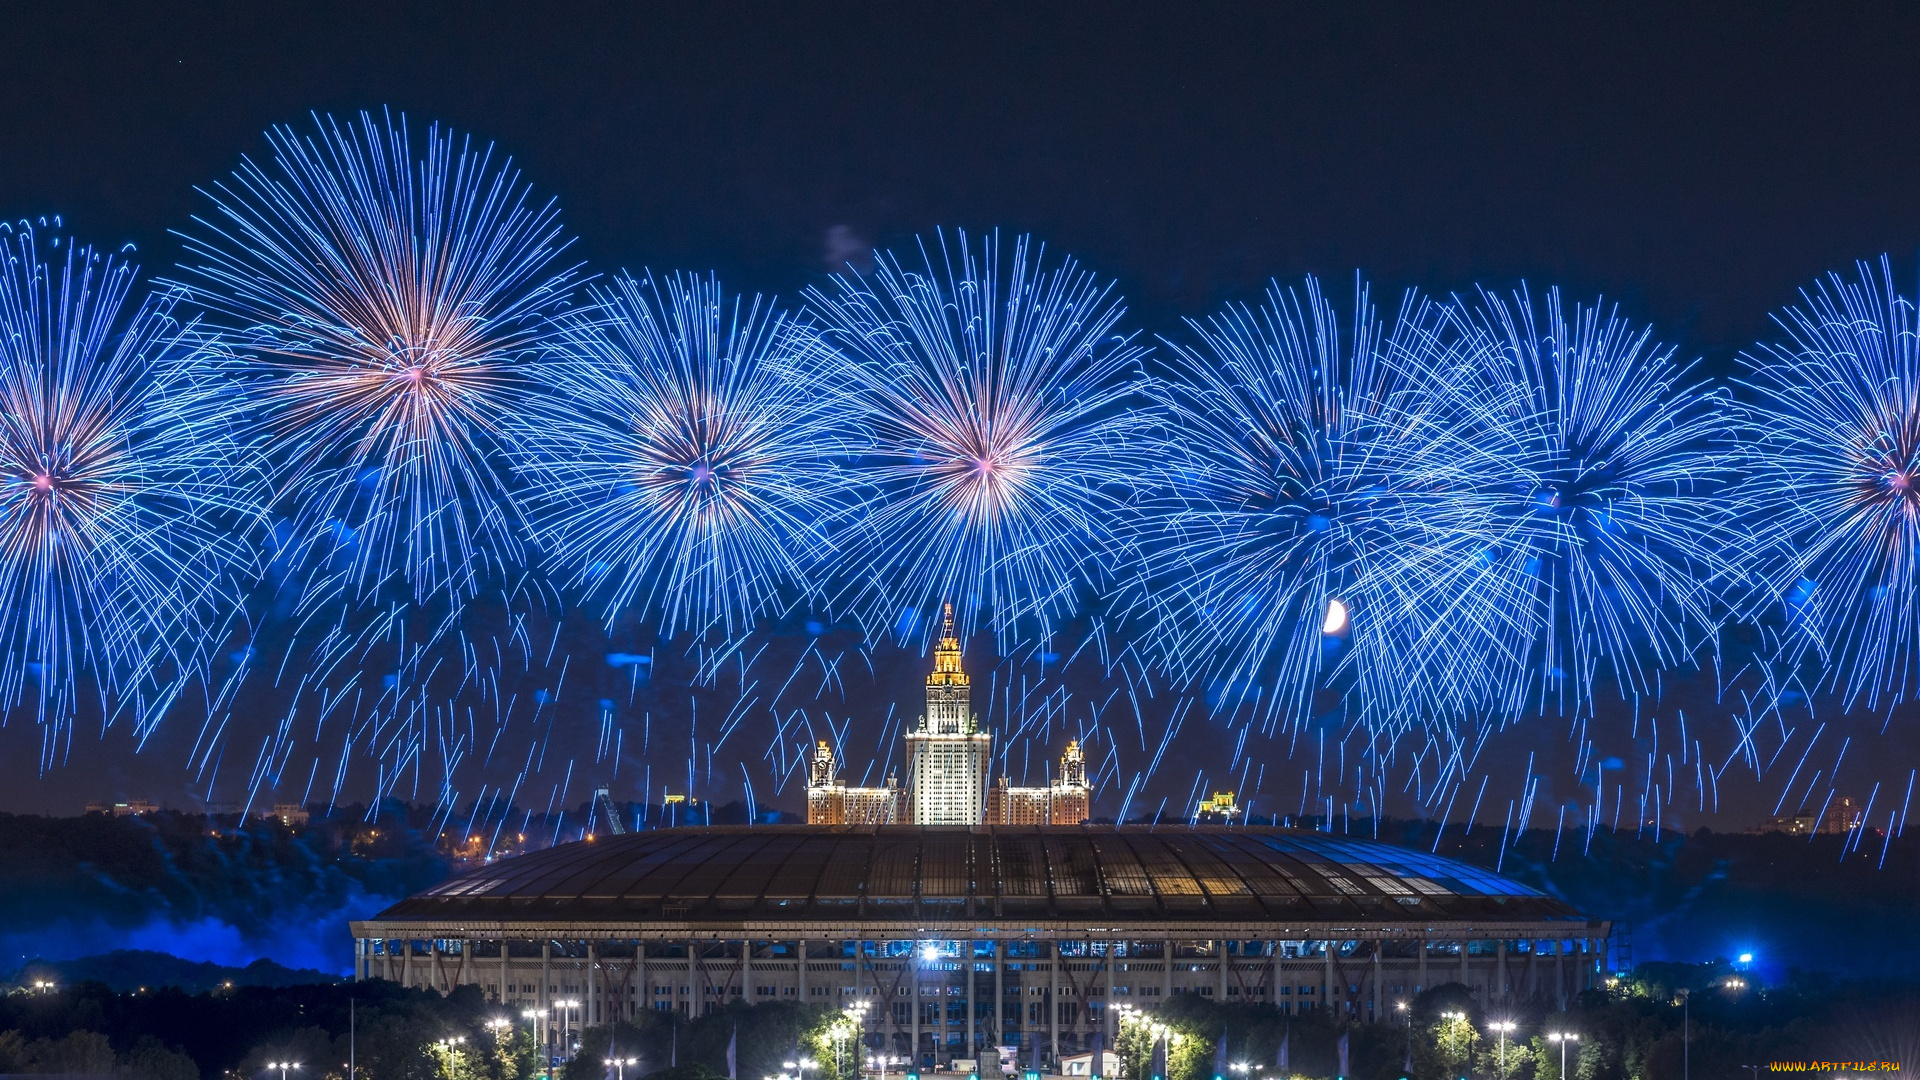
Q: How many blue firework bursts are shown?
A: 7